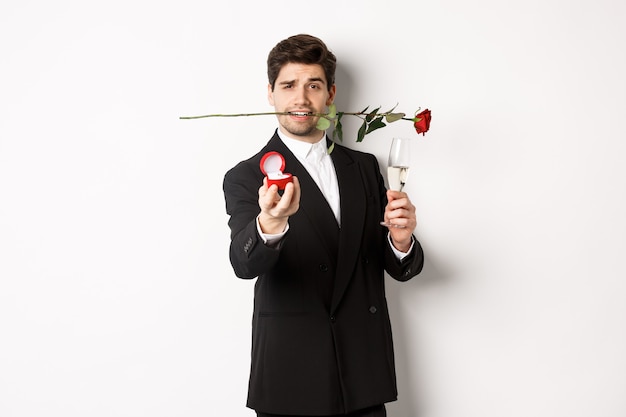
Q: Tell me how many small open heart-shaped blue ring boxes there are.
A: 0